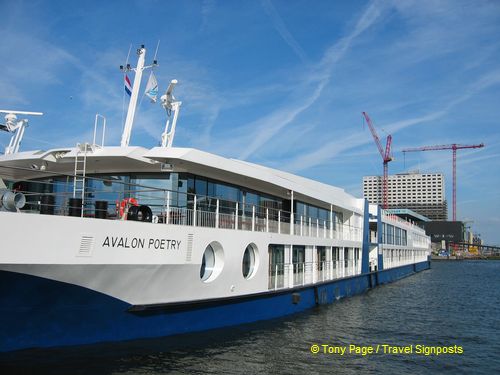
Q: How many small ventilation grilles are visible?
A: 2